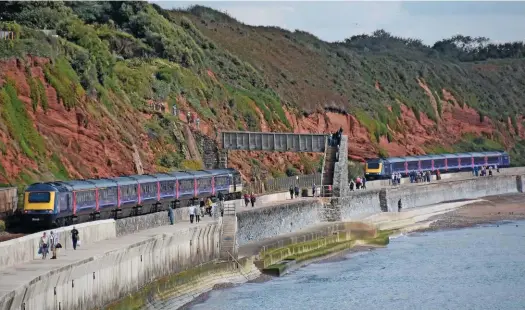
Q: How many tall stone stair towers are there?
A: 1